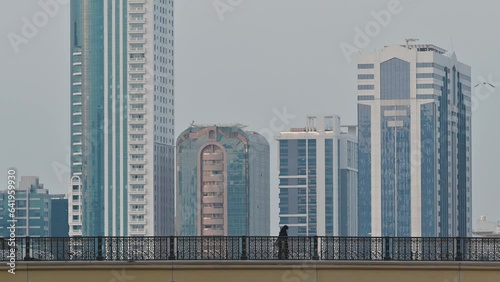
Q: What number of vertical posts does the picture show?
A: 7